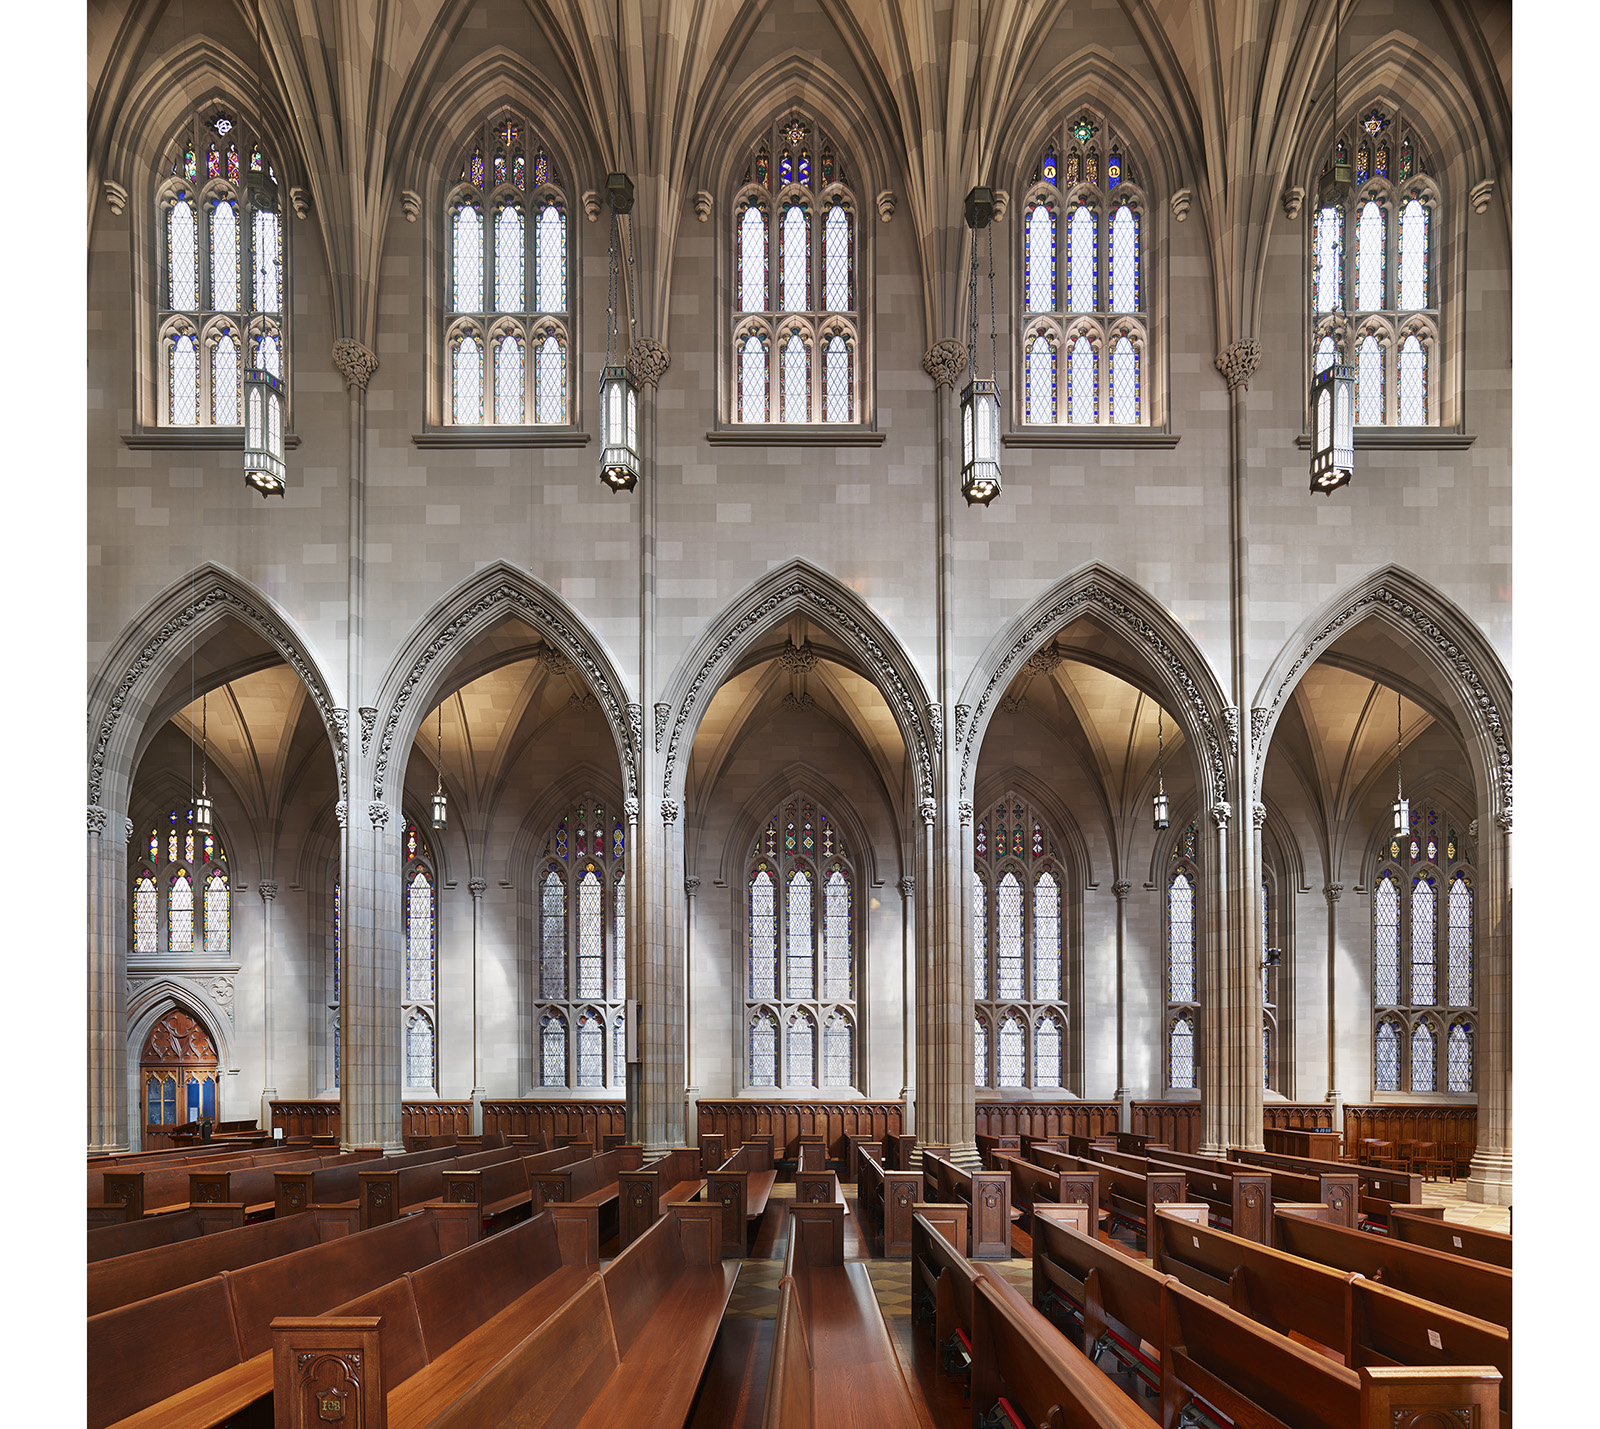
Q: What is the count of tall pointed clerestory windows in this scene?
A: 5